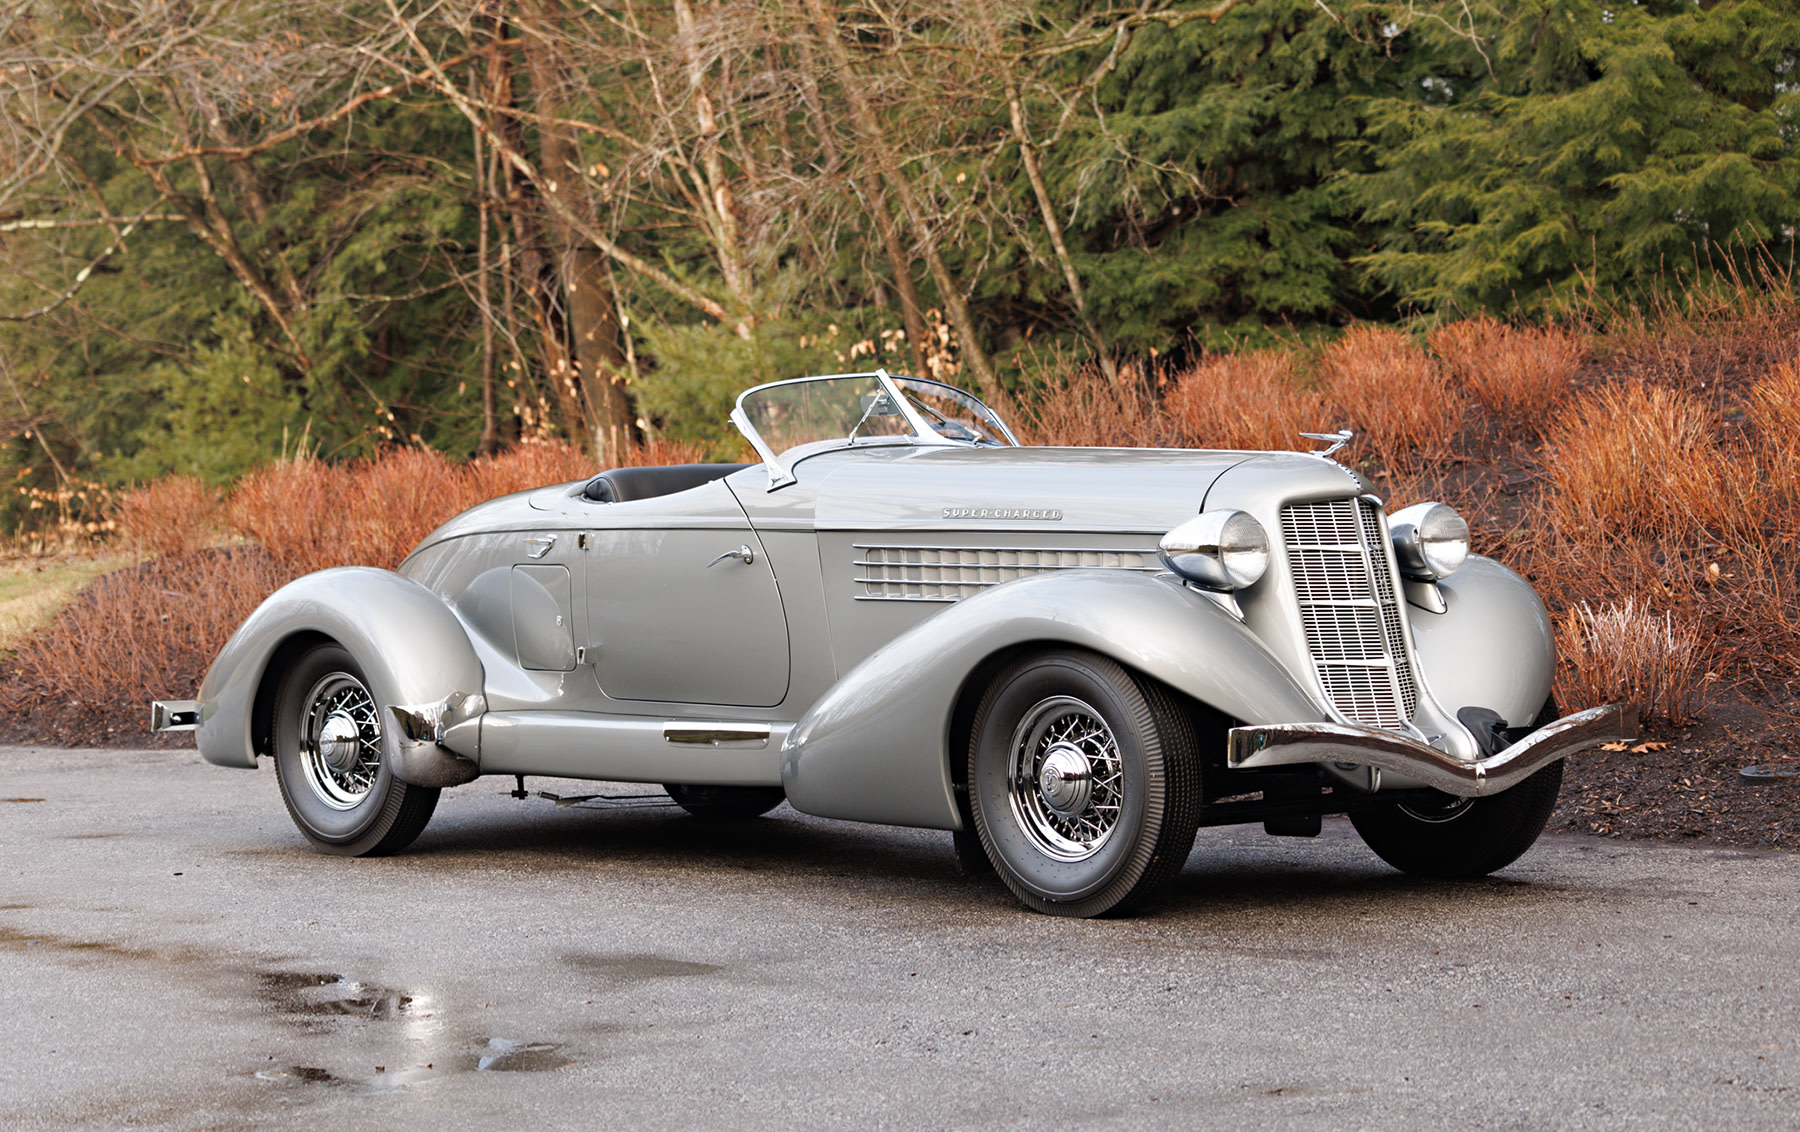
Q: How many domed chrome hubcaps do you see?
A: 2